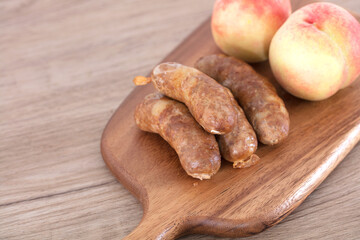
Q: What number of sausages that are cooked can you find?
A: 4